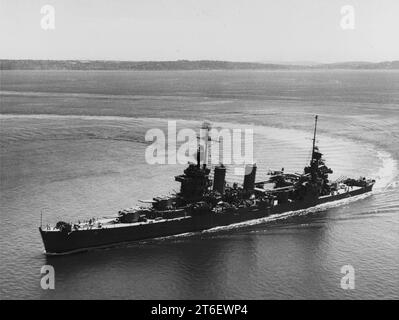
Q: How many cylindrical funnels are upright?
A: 2